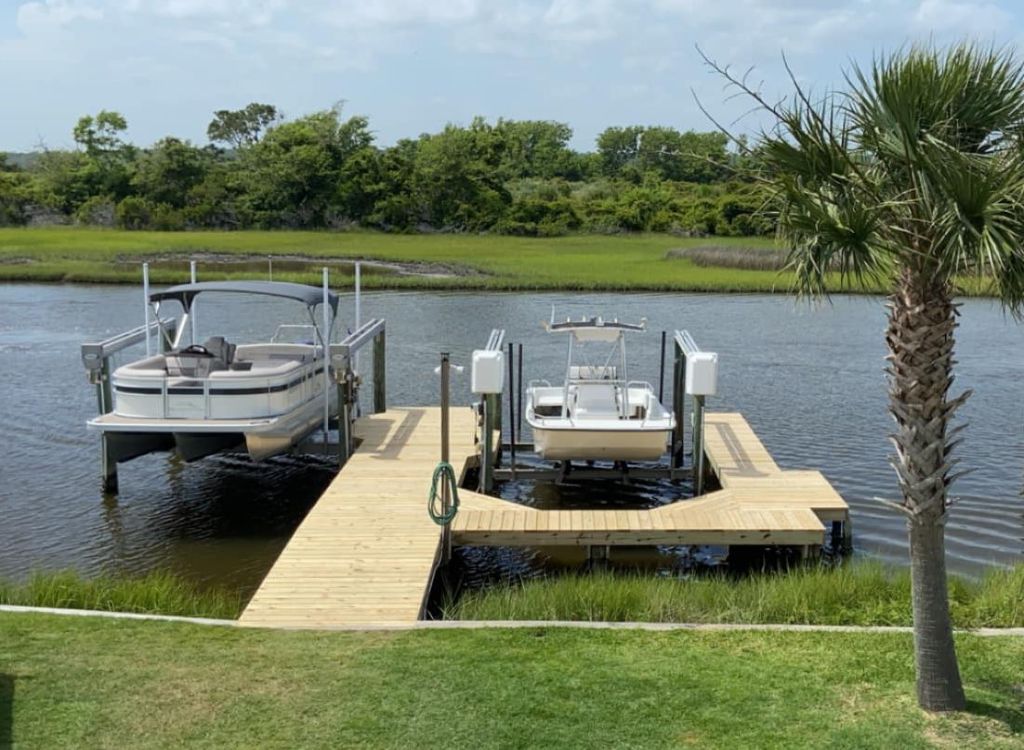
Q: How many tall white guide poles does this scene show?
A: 4